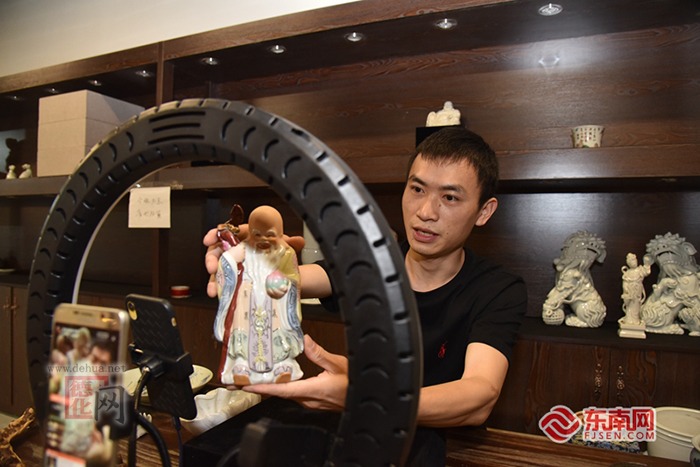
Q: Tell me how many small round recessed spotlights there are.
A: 9